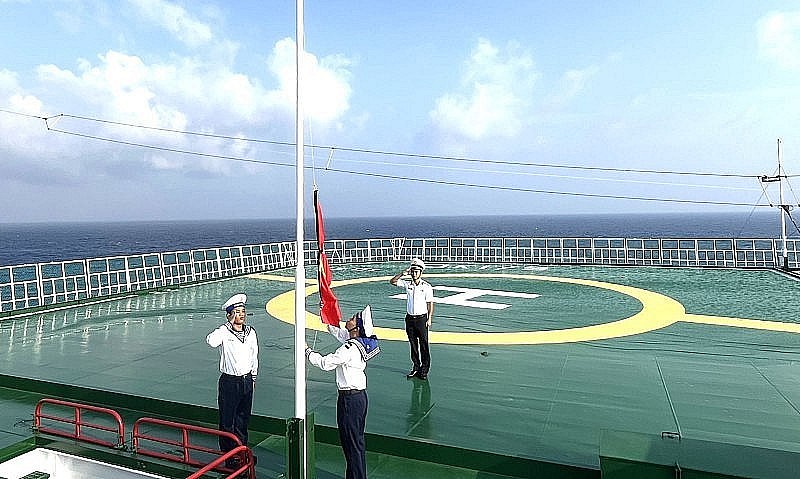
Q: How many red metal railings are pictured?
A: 3